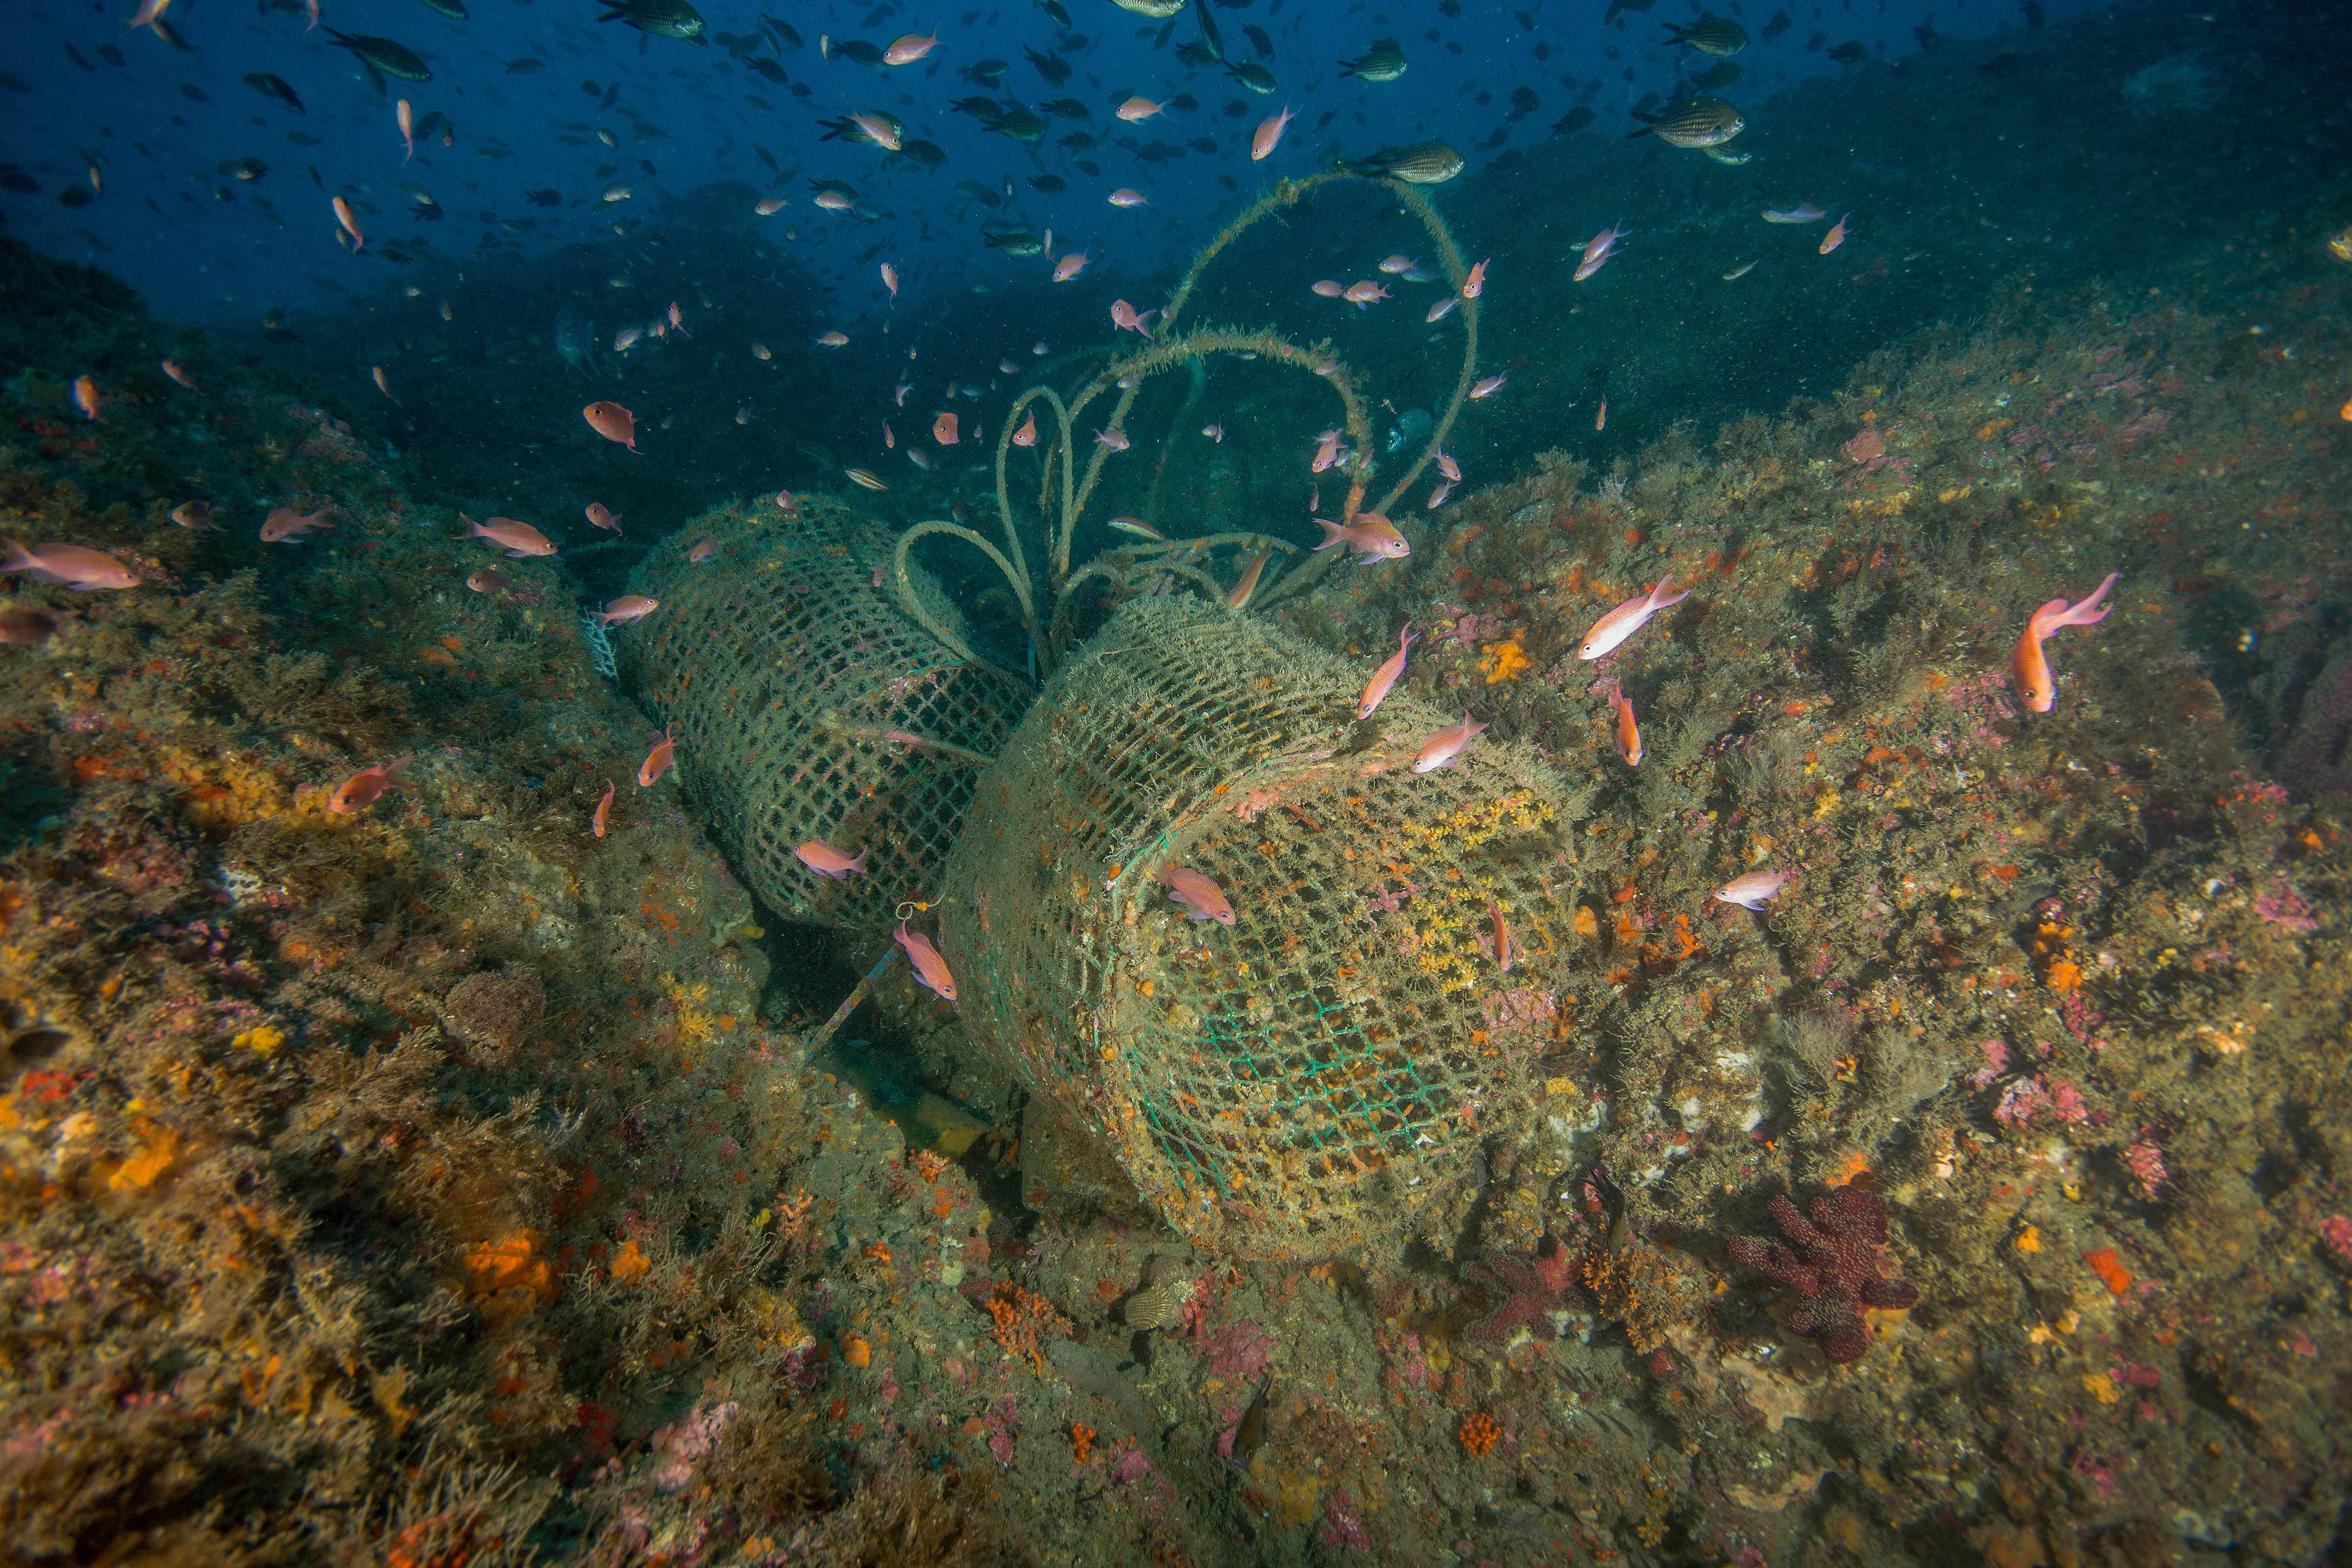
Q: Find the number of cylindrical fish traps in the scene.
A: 2